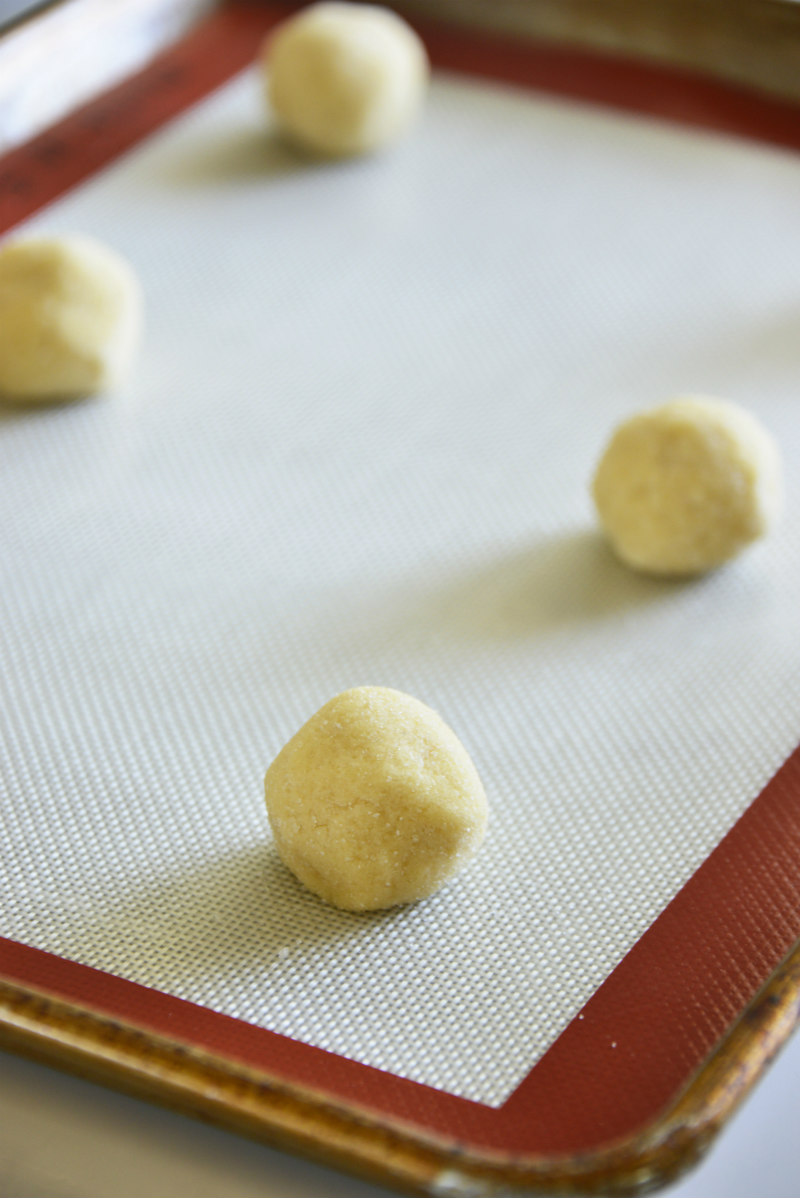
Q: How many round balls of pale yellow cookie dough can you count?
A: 4